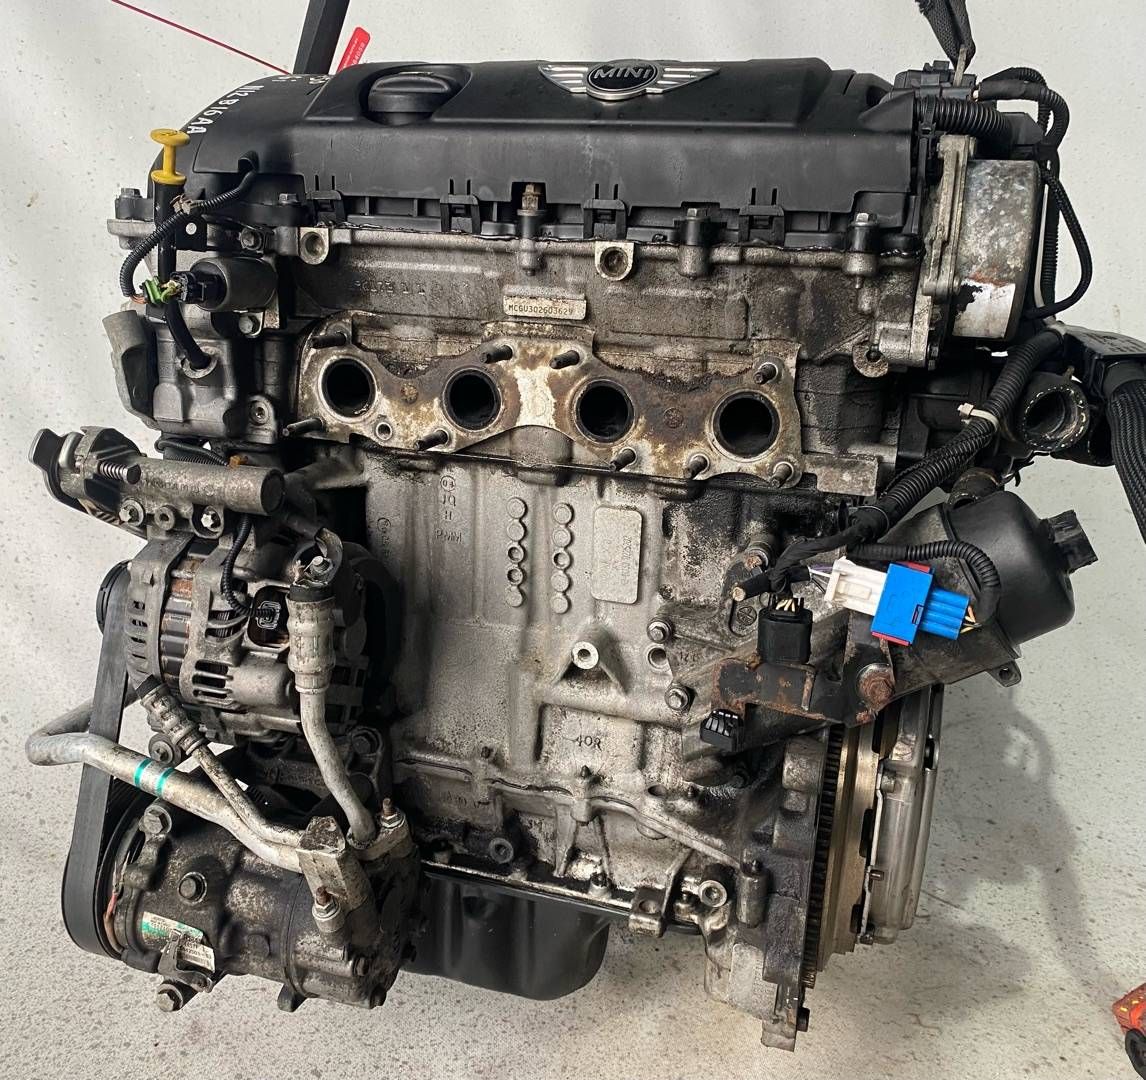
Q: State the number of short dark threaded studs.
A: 9